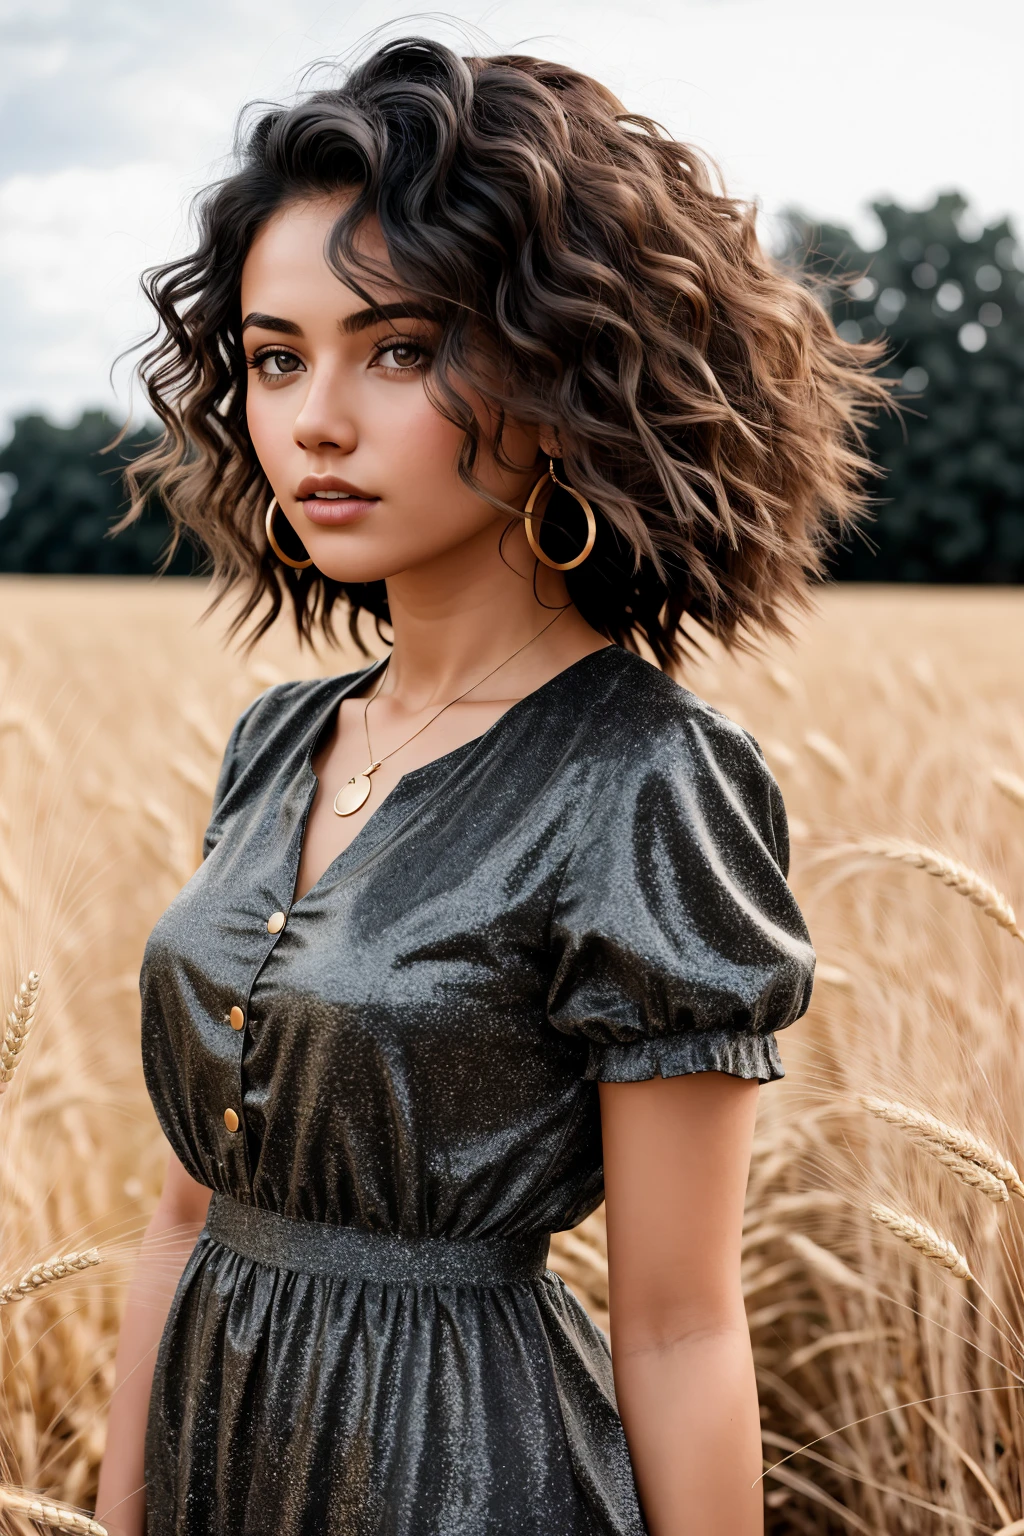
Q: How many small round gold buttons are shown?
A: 3